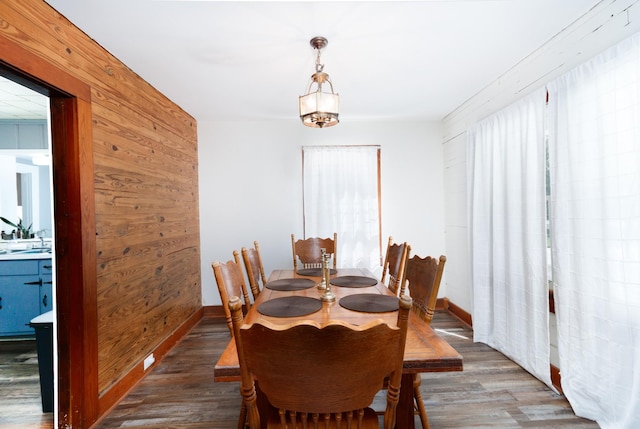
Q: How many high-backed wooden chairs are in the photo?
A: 6